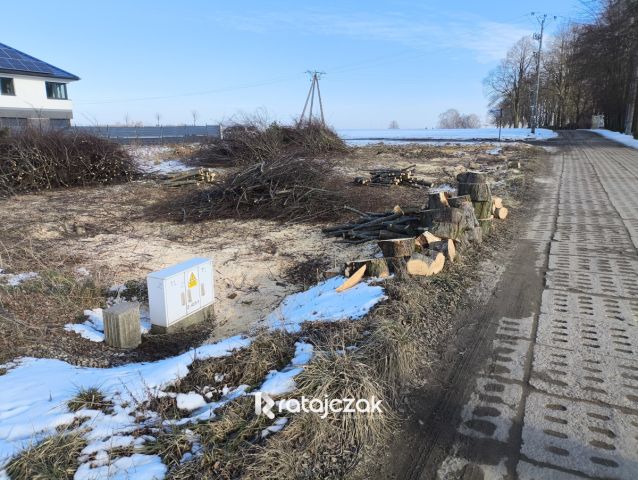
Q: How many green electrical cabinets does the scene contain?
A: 0